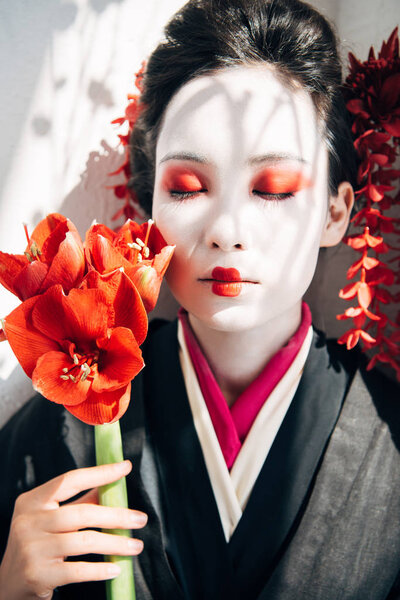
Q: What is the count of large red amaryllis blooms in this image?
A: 3